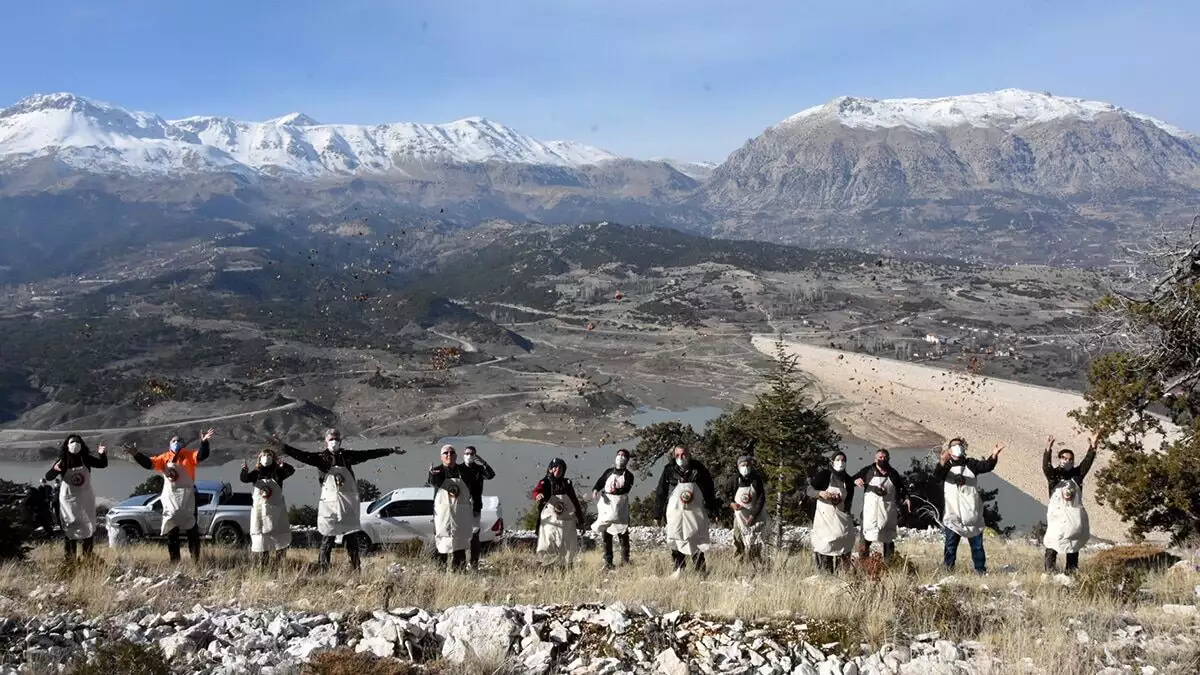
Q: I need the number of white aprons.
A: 13